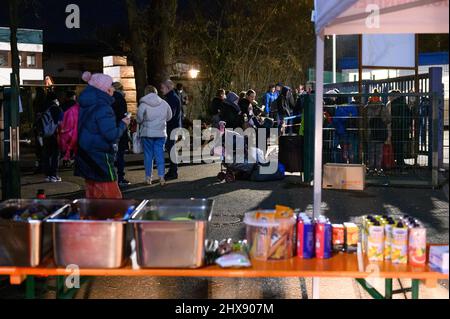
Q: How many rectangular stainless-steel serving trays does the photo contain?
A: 3